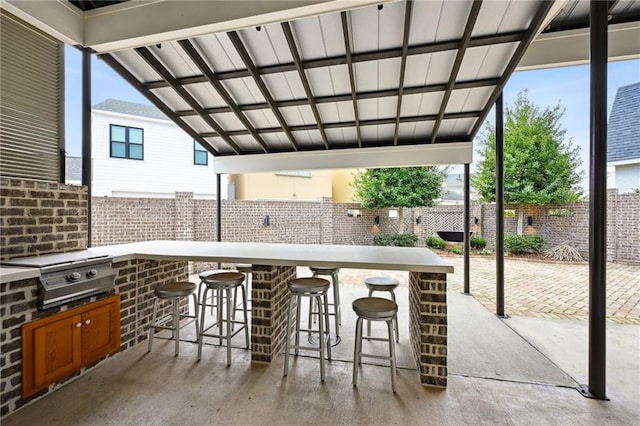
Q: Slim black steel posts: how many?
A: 5